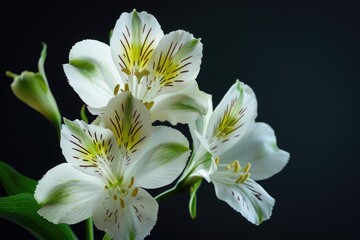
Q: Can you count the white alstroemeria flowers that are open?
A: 3